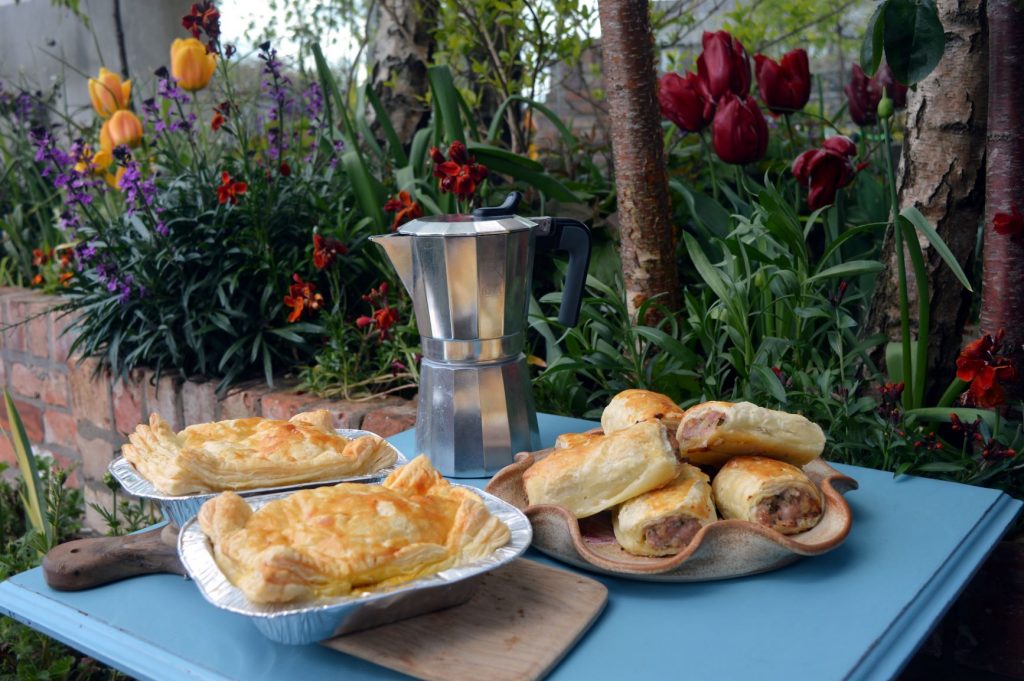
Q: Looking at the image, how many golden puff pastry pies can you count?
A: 2